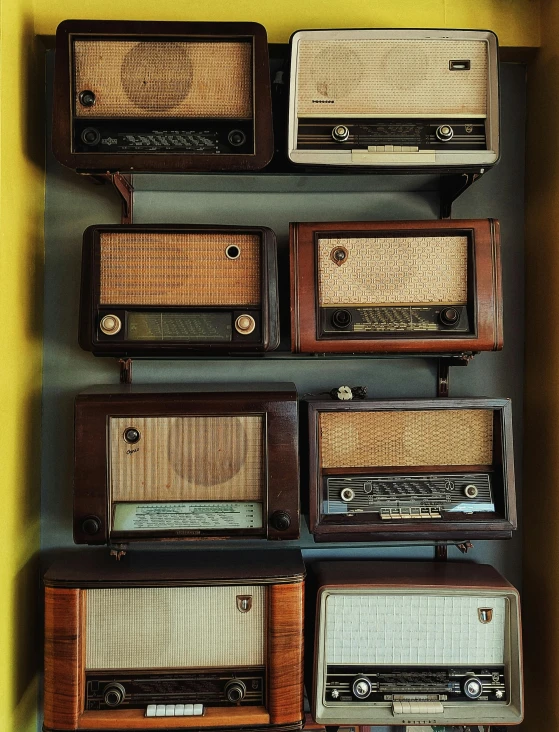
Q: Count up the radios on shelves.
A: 8